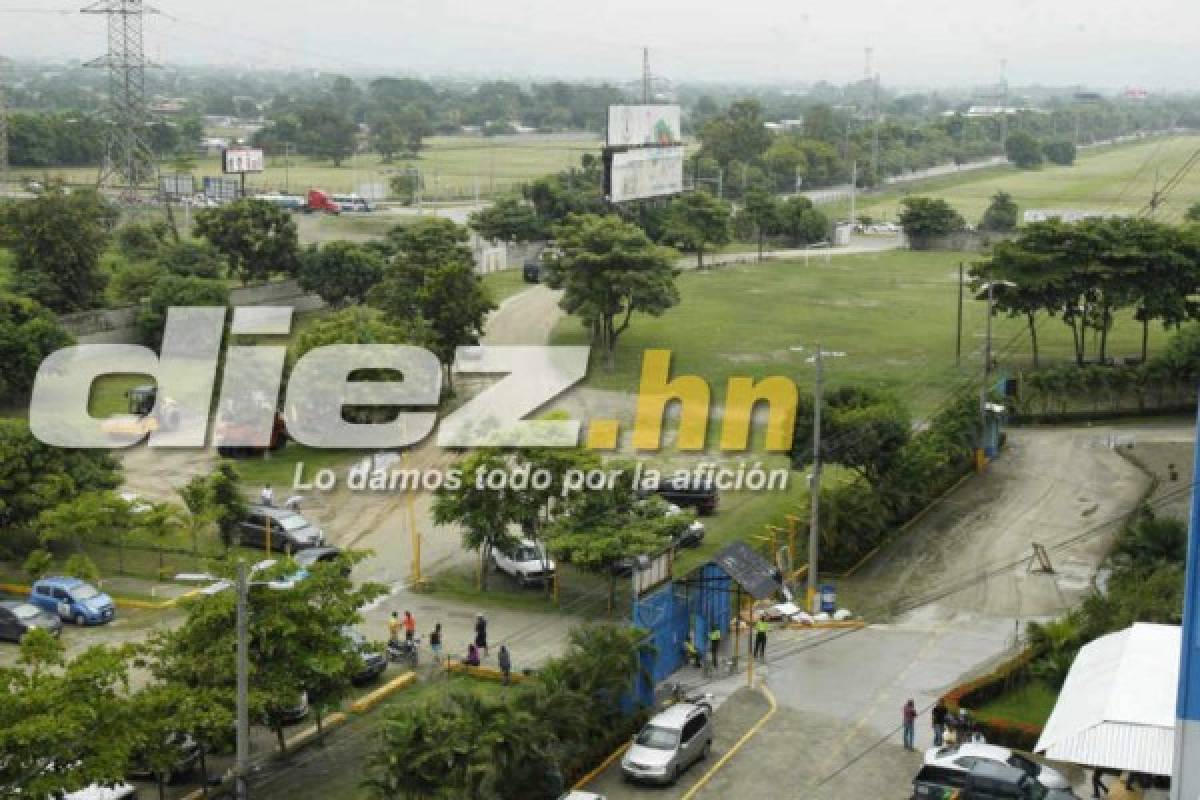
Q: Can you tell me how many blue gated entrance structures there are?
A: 1